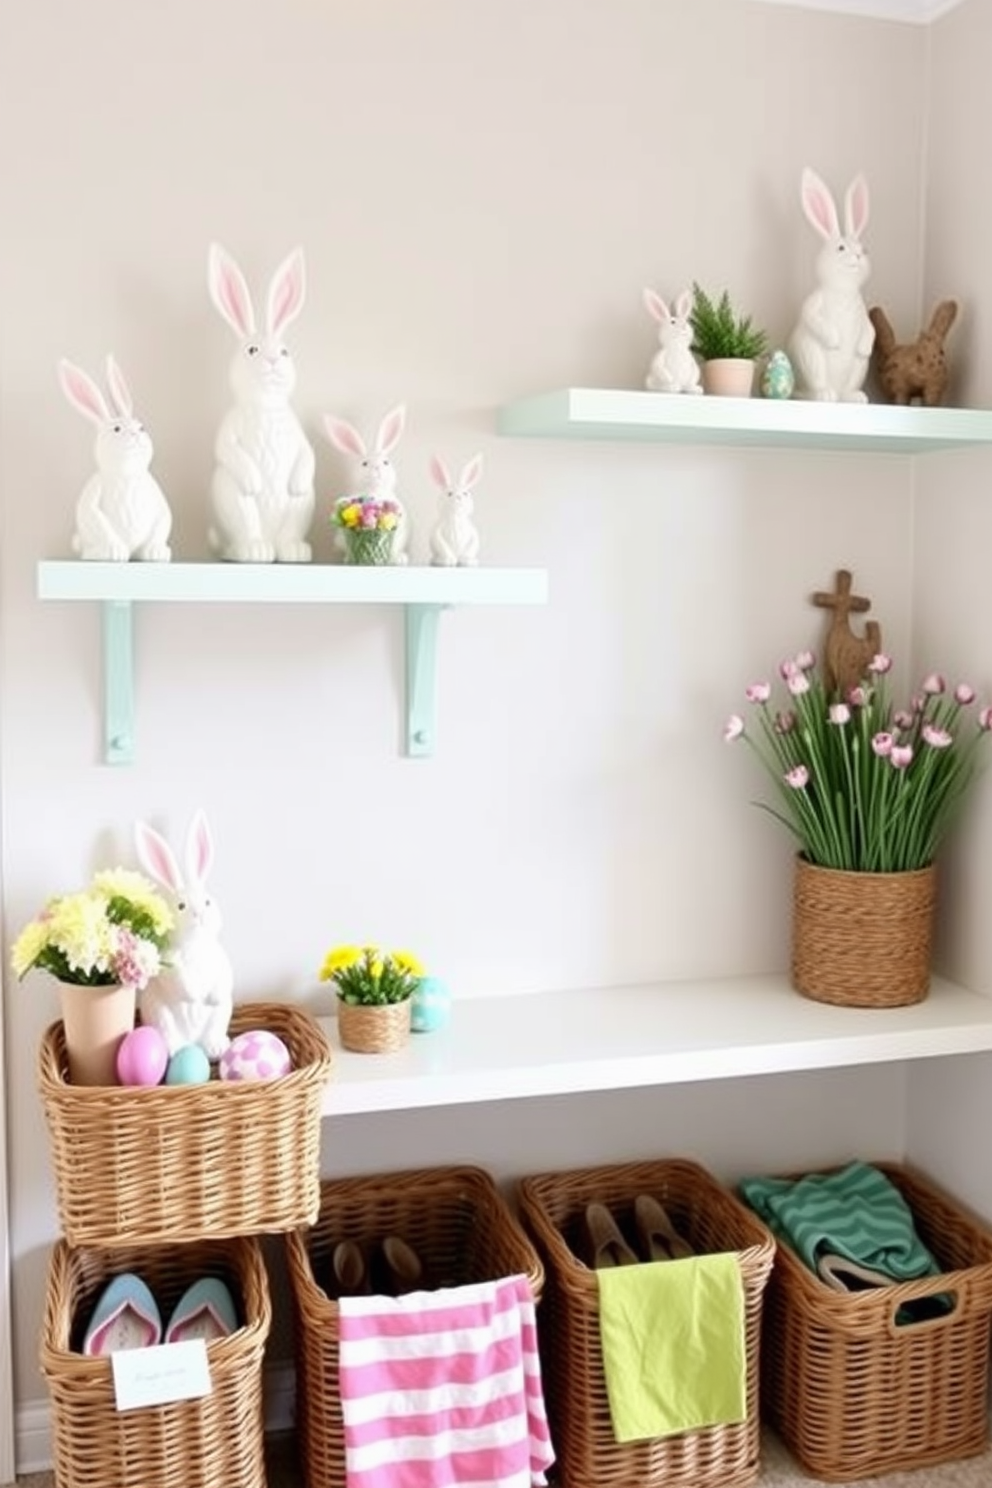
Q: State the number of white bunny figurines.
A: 7